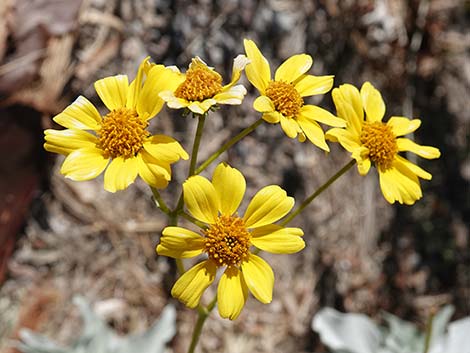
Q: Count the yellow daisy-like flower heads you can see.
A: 5